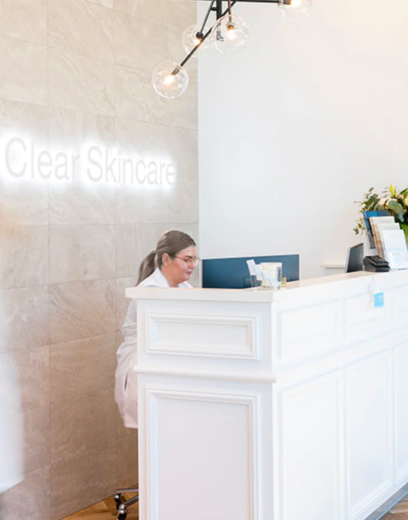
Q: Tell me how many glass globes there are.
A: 4